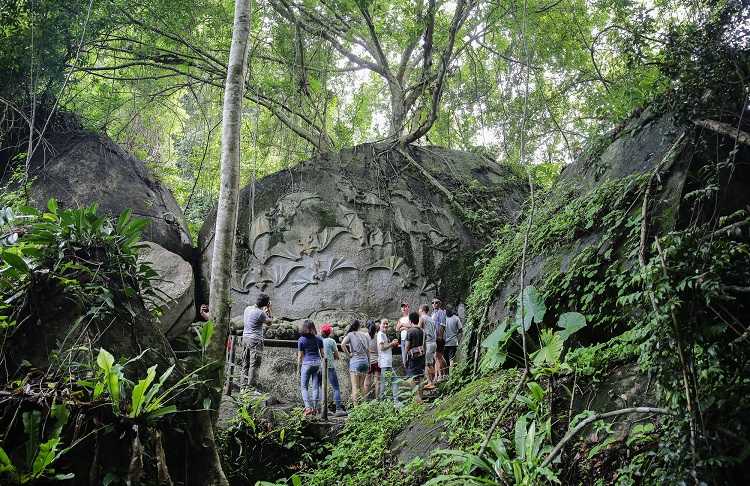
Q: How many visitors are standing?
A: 11